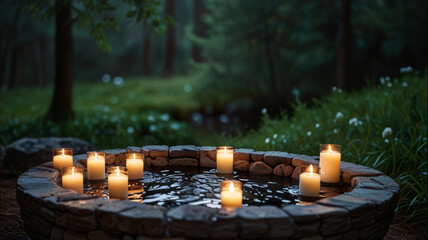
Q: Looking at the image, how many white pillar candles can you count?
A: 9